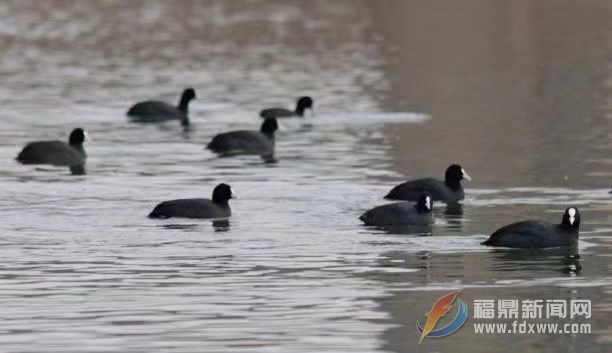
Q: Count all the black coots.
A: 8